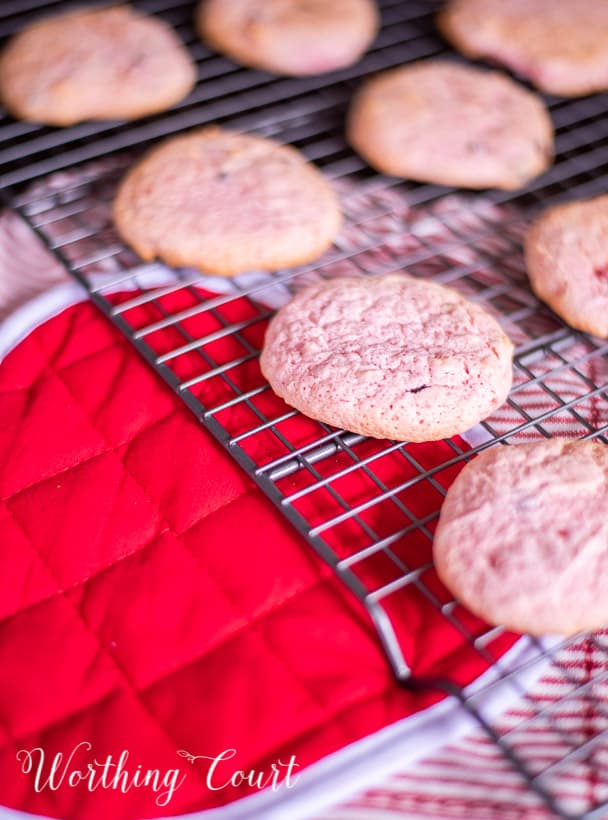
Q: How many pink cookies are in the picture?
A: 8